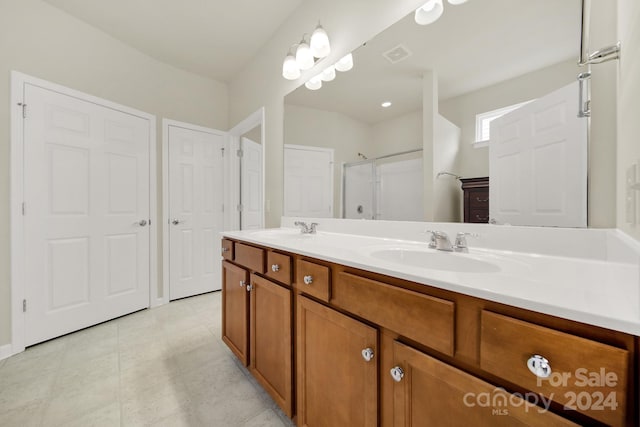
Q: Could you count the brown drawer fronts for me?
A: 6